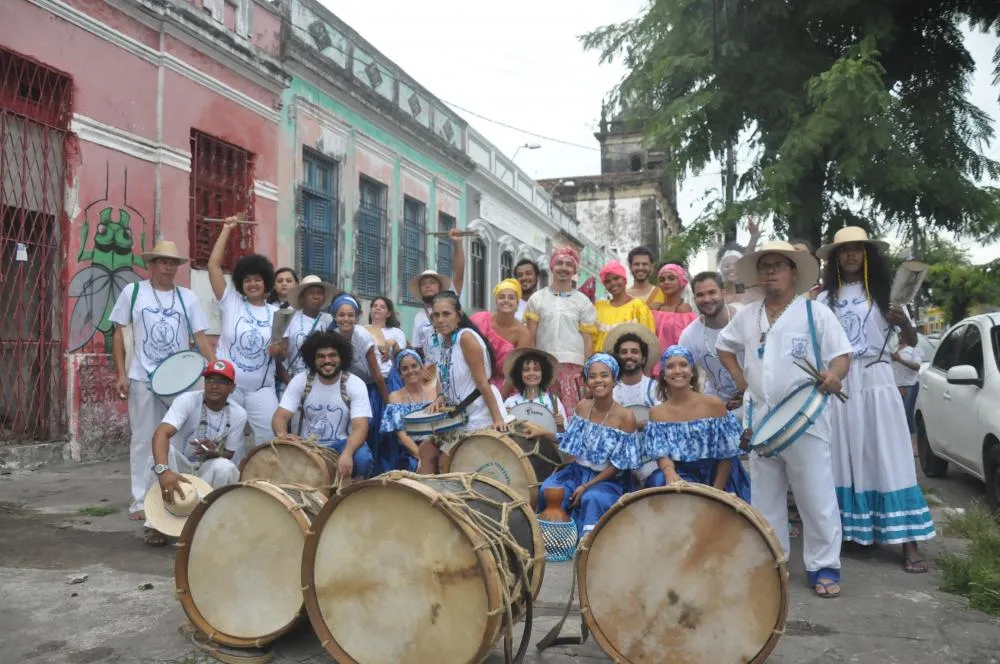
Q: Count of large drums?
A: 5